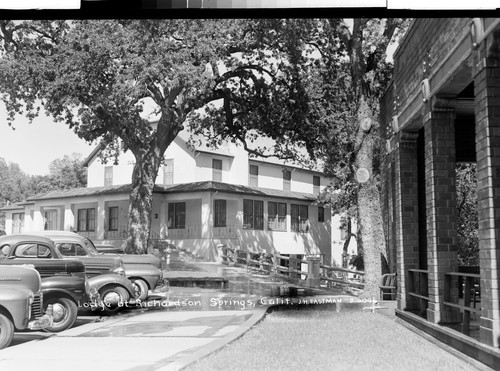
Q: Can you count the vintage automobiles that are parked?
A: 4